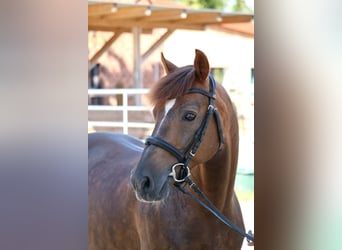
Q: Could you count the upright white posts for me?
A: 1